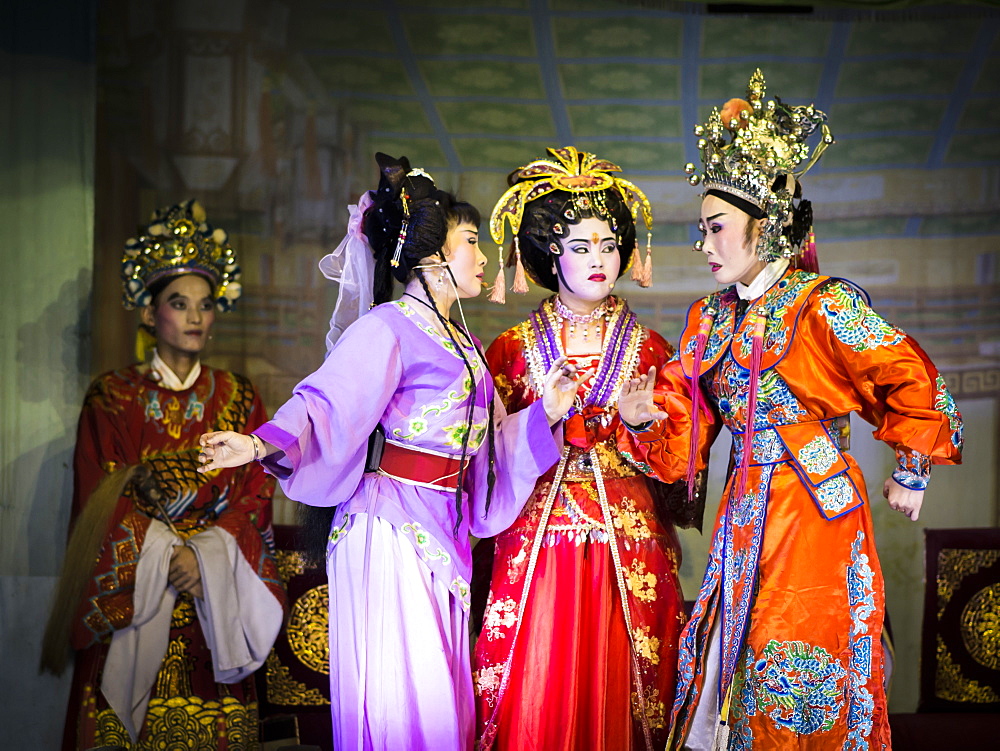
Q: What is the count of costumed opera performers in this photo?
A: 4